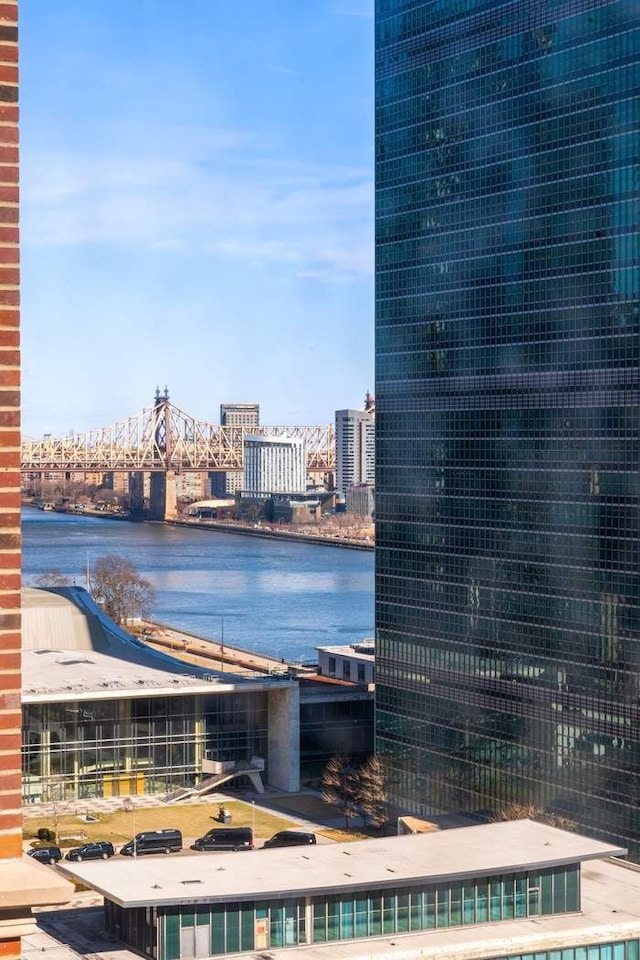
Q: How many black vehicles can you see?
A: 5